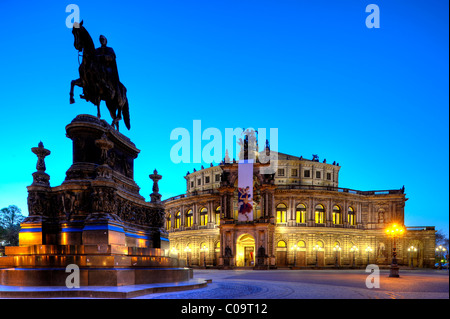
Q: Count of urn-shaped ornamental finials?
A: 3